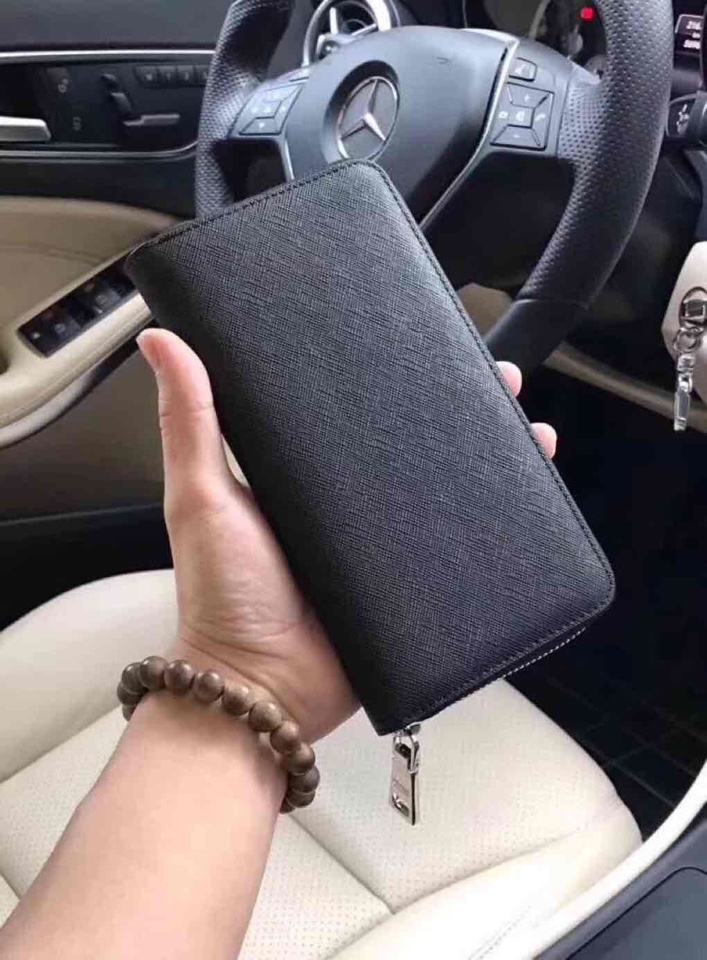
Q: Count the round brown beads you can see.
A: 13